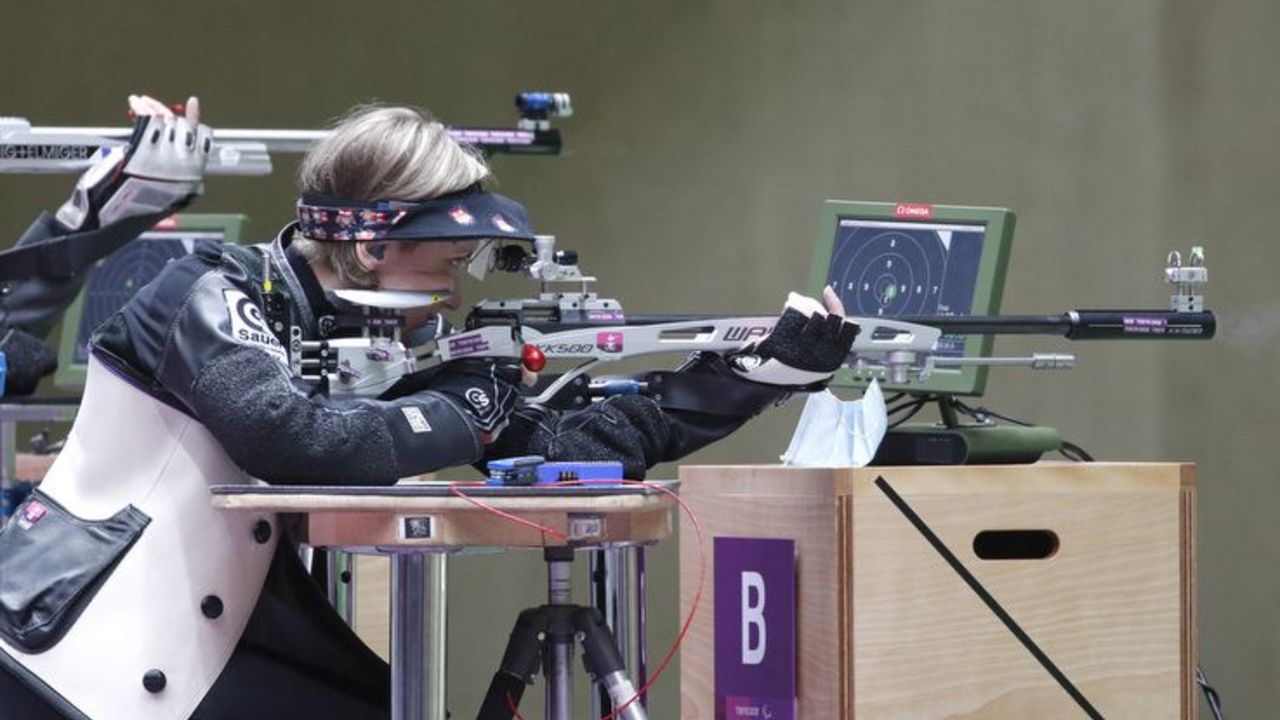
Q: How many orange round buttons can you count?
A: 0